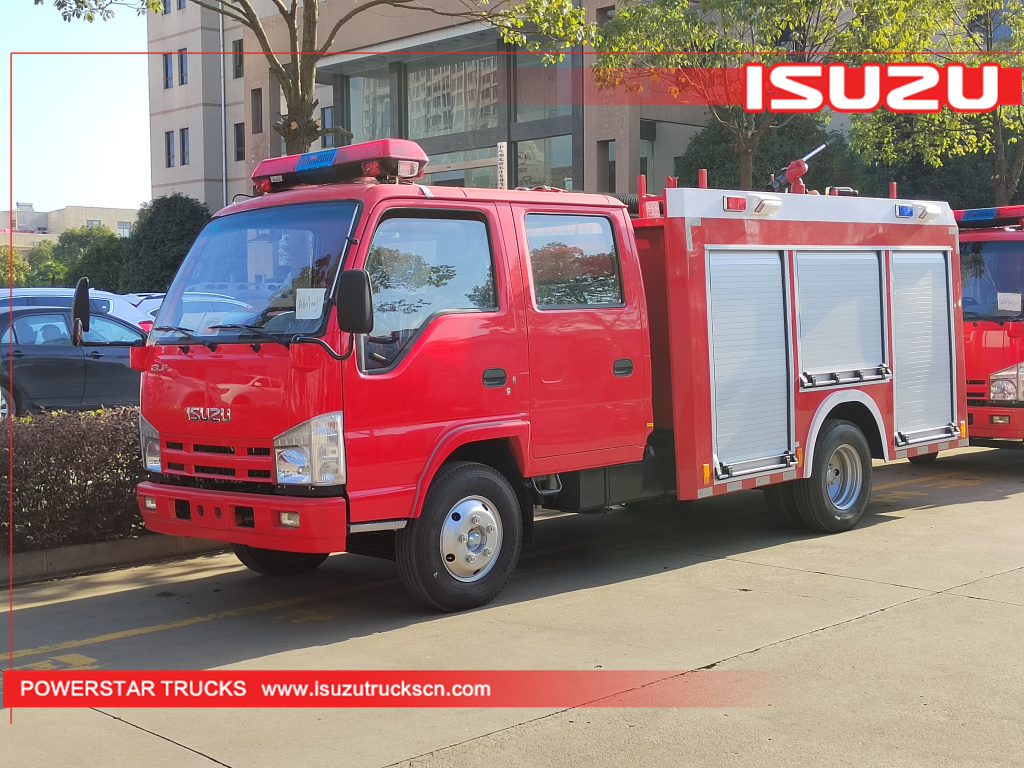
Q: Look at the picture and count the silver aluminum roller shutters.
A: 3